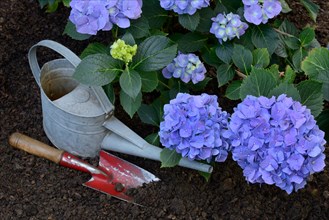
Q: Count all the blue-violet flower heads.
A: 7